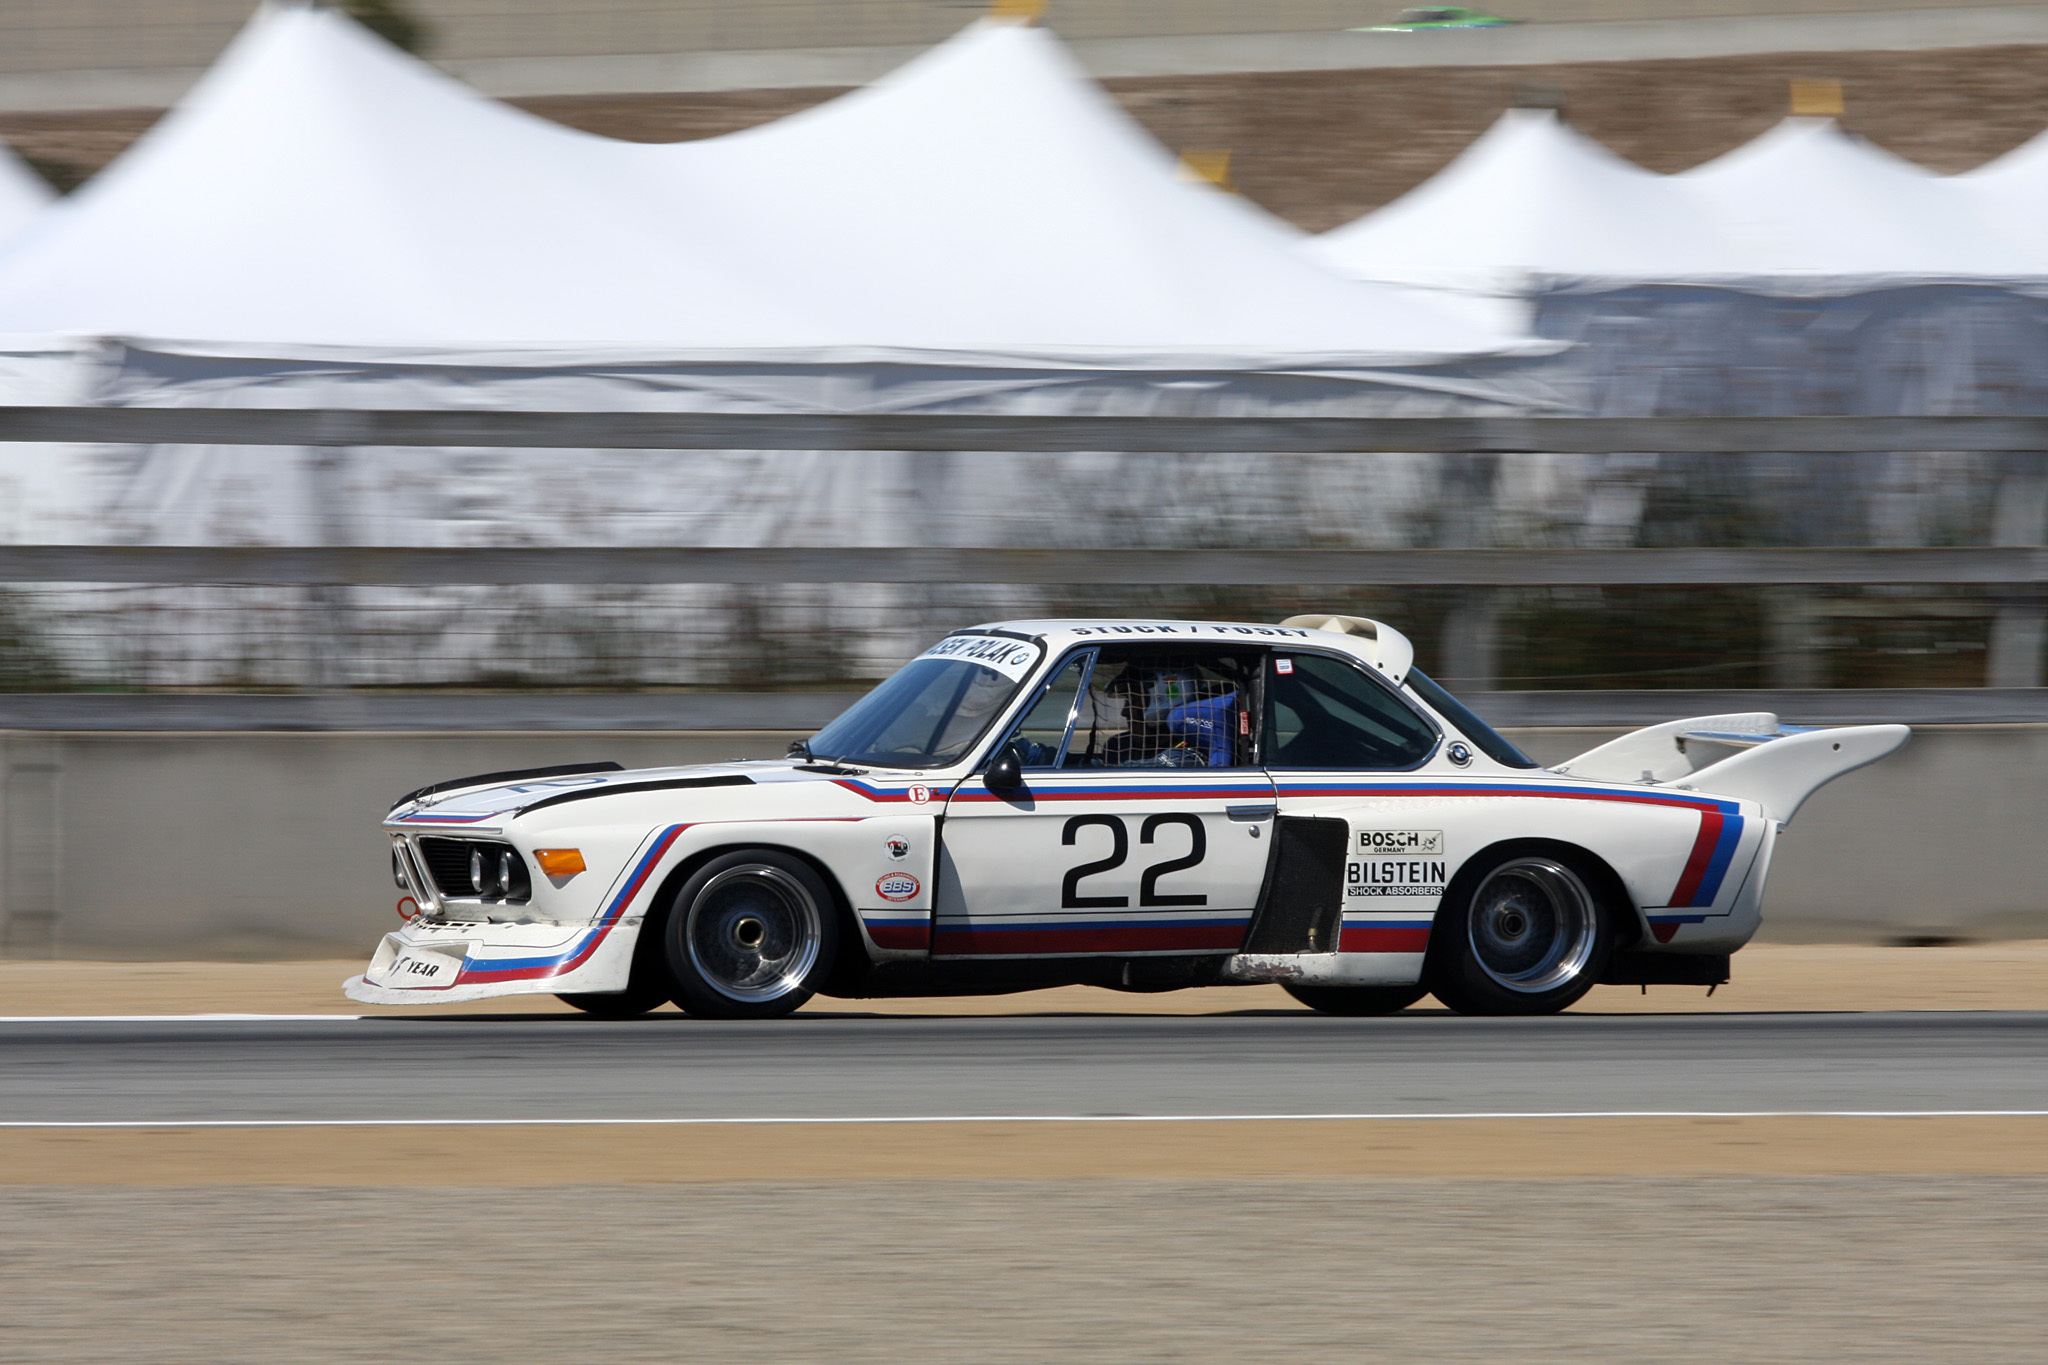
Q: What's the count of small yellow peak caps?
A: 3